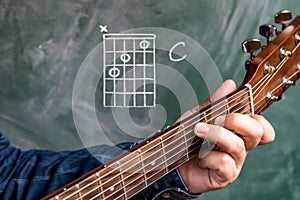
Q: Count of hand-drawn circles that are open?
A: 3